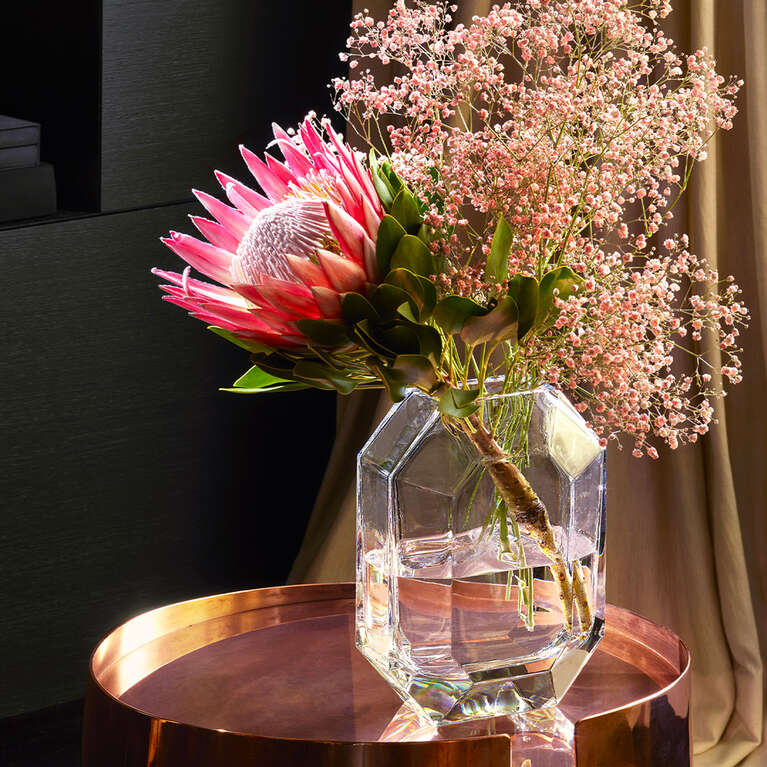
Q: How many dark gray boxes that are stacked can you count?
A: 2